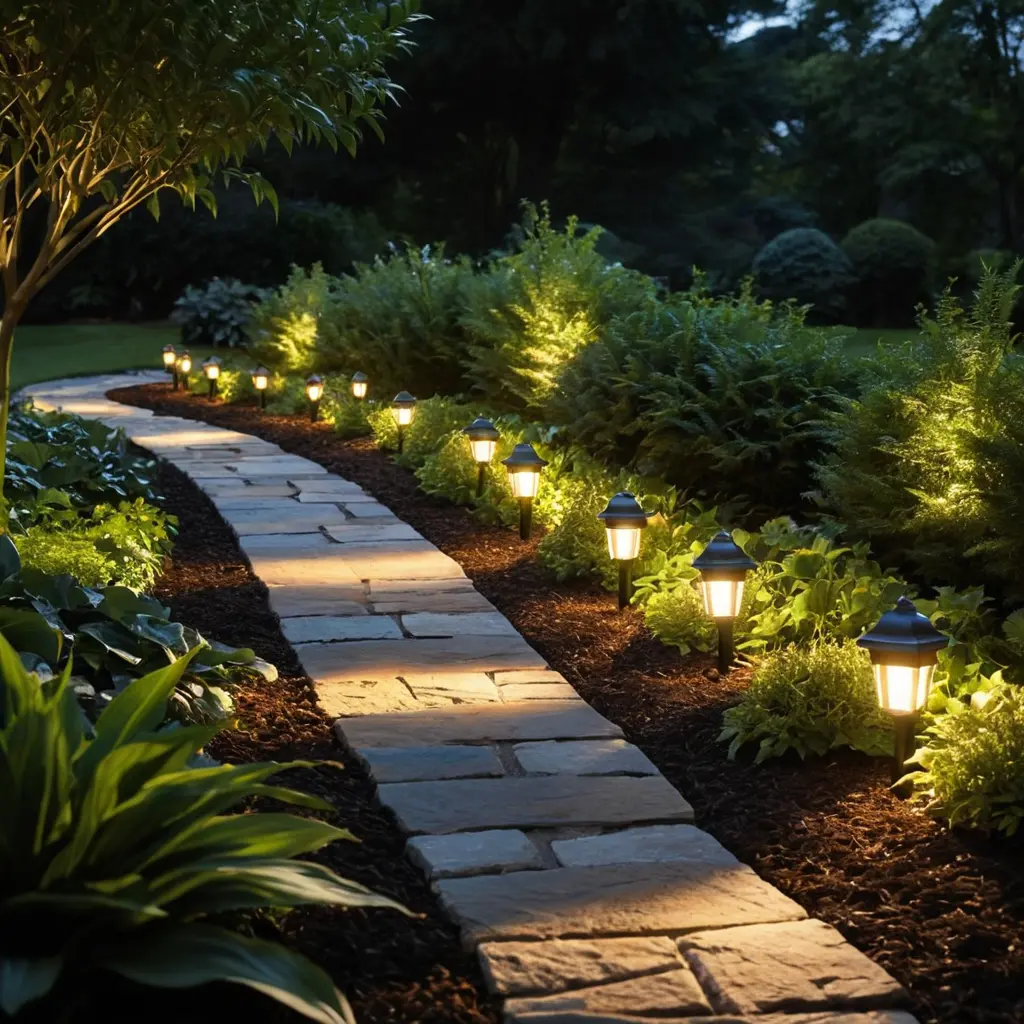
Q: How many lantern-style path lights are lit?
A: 12